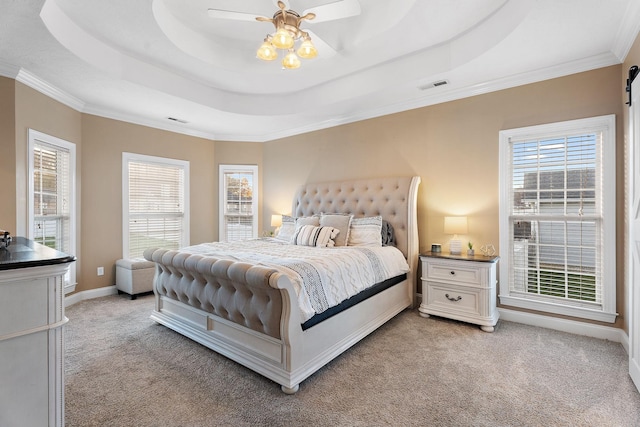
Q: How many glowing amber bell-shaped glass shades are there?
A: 4